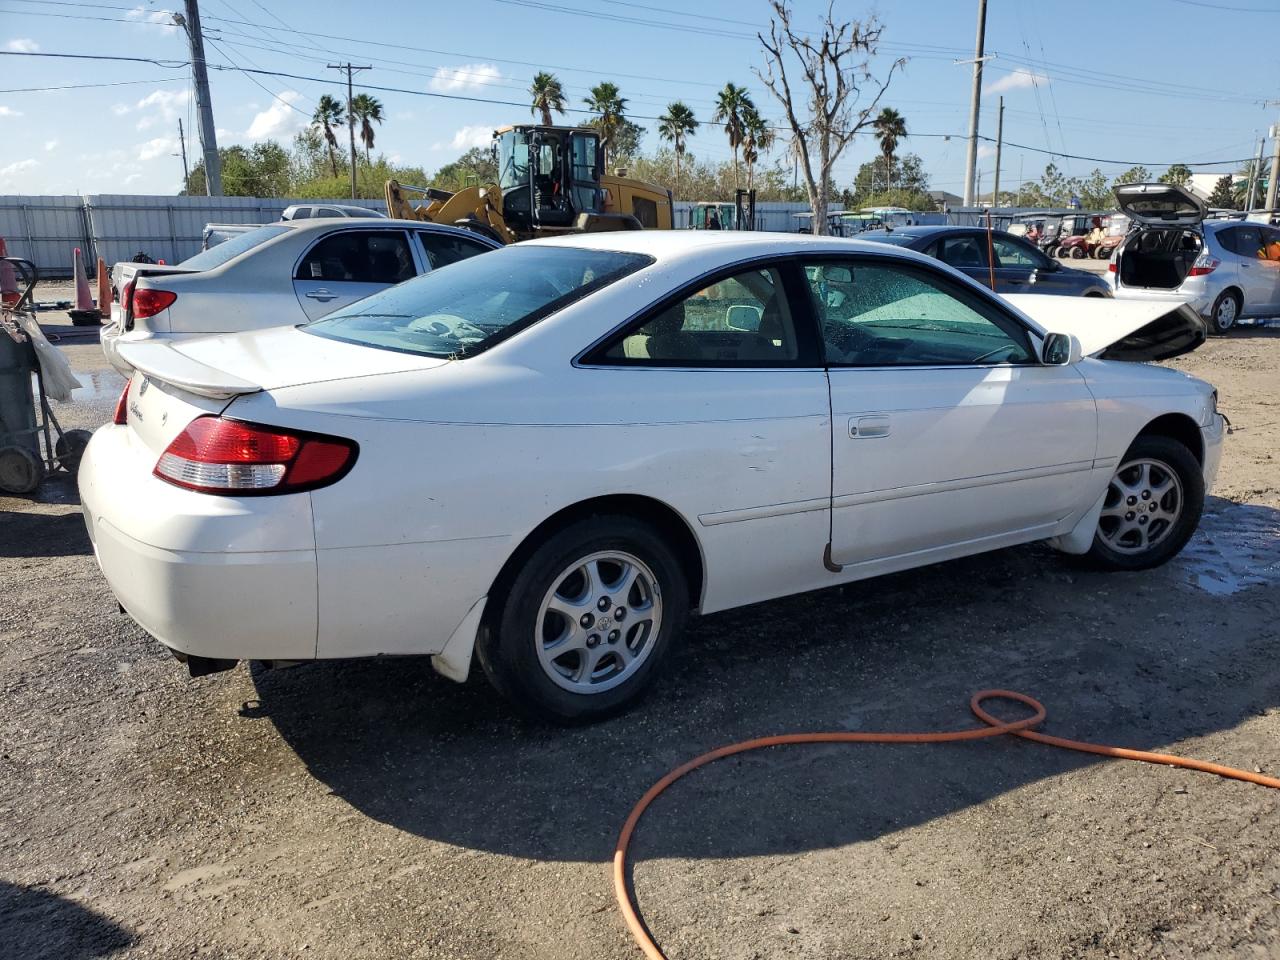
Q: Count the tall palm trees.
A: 8